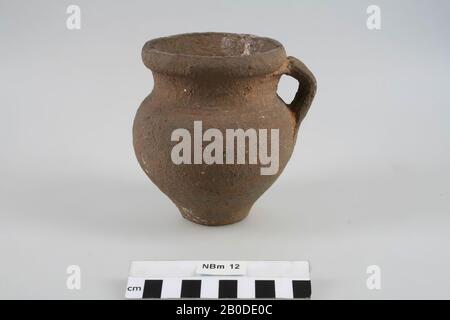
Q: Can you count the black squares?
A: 5